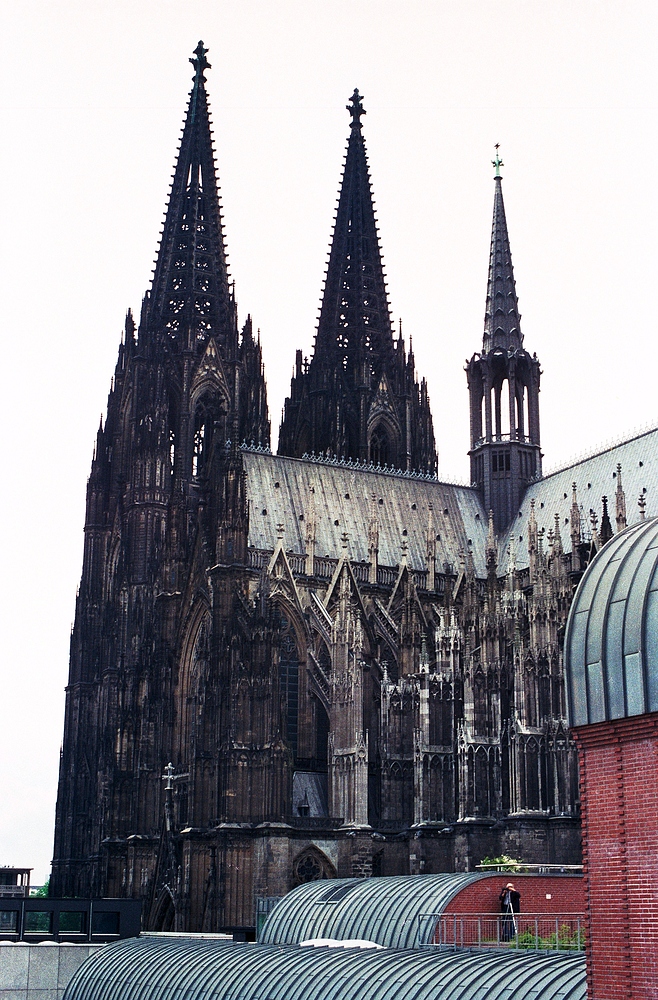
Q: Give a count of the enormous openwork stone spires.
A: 2